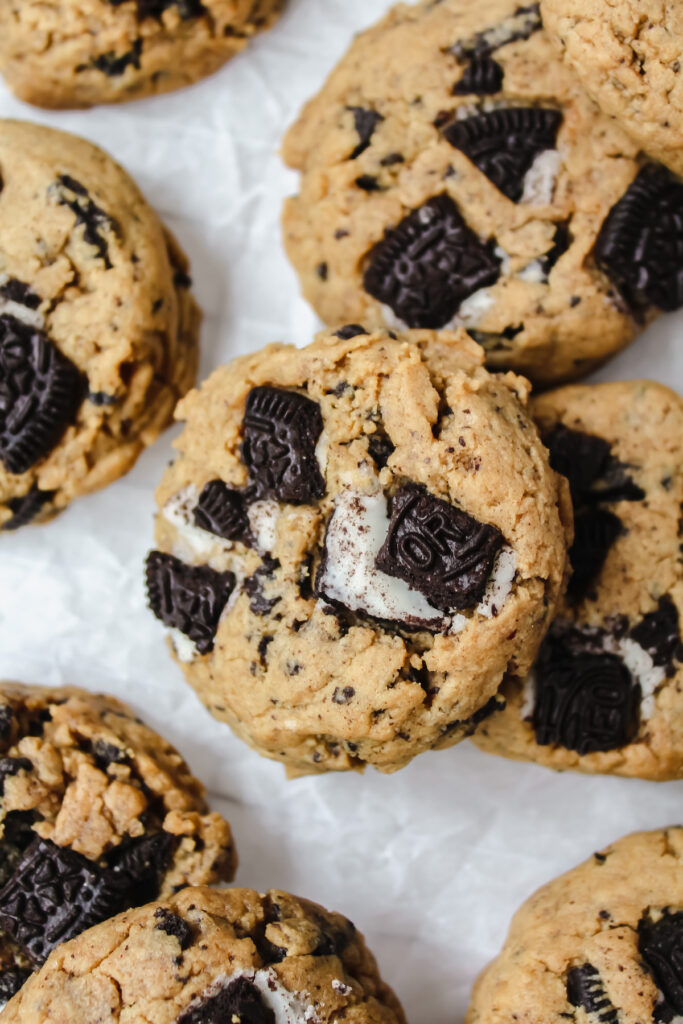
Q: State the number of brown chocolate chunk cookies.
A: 9